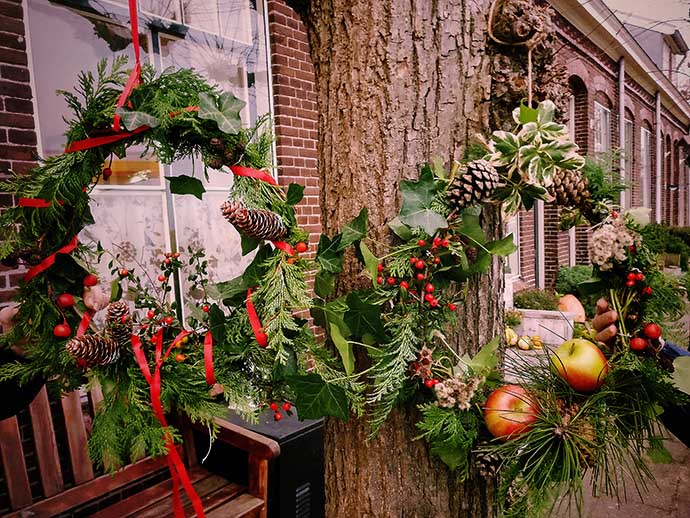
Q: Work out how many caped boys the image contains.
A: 0